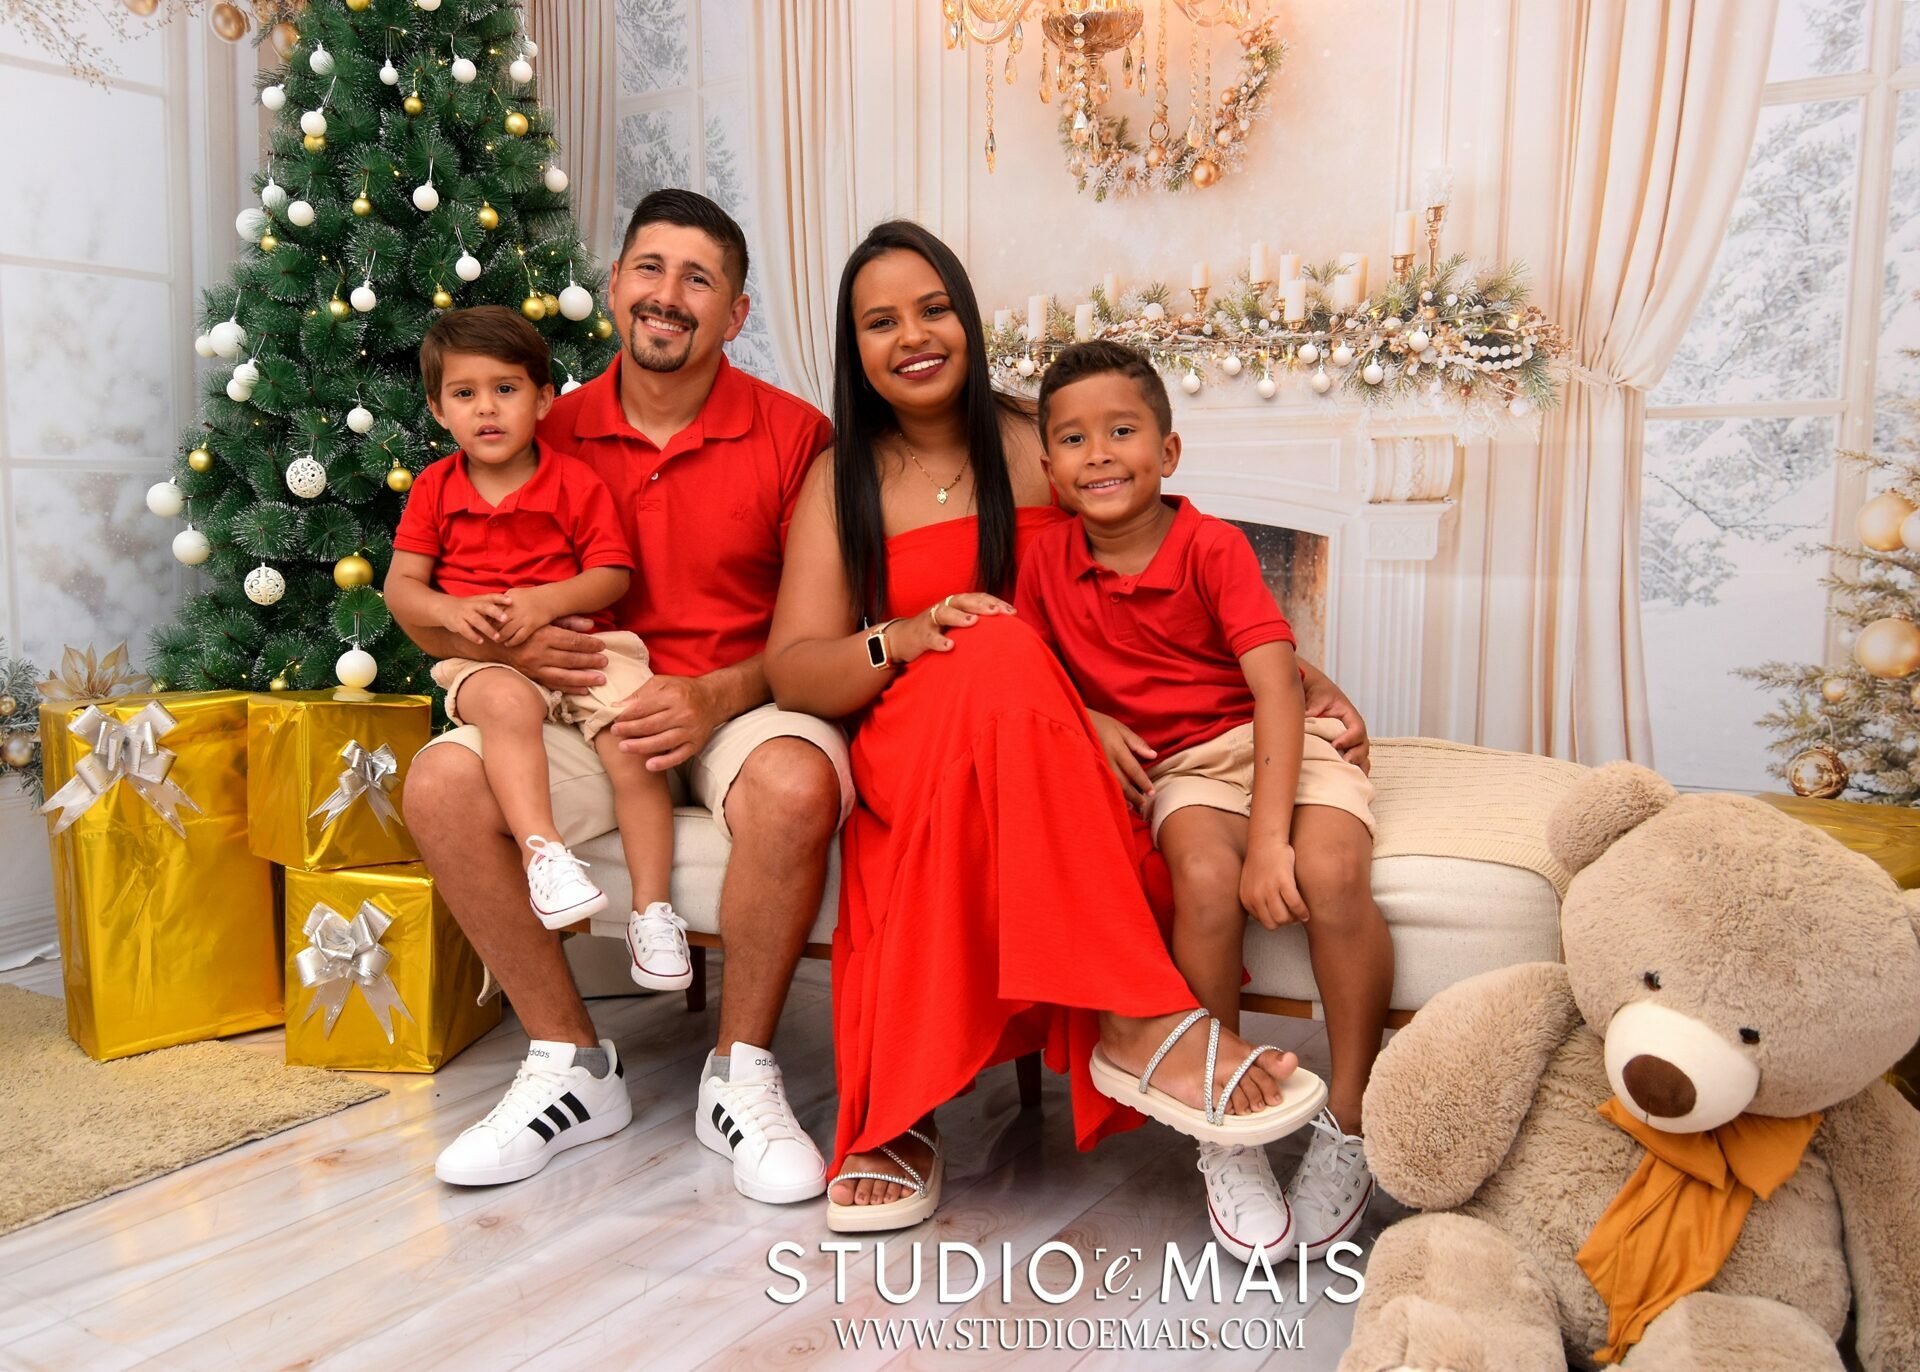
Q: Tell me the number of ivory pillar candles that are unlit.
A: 11